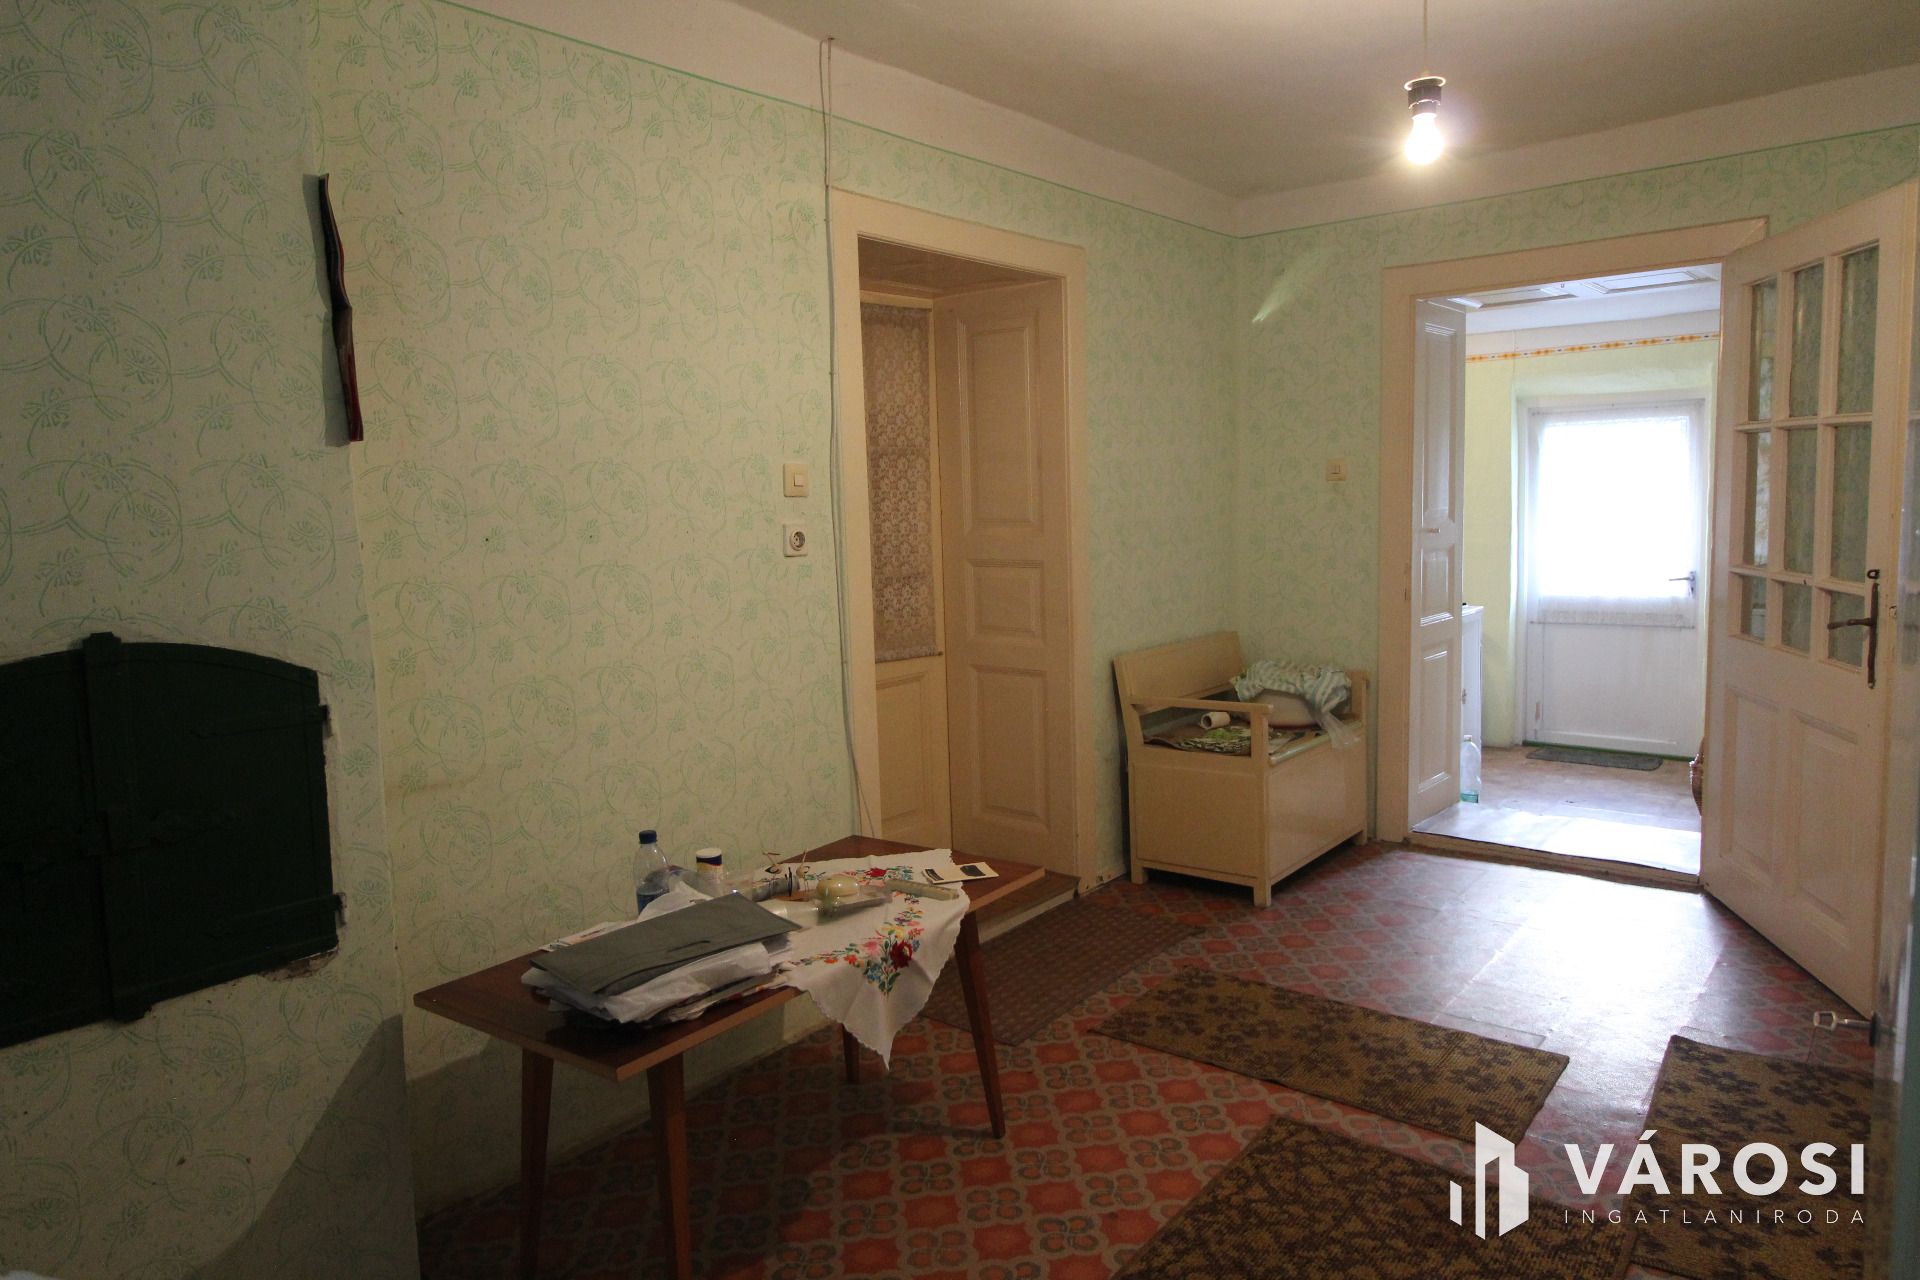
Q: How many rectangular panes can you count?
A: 9